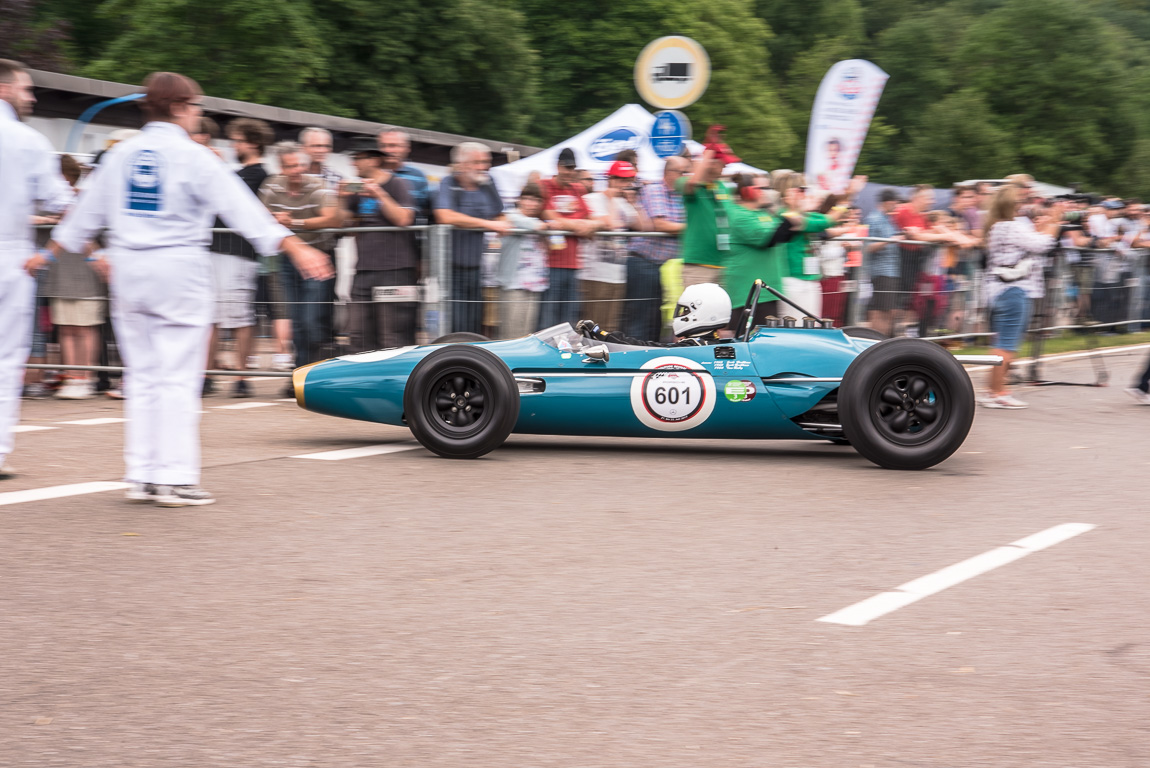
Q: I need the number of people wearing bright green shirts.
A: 3